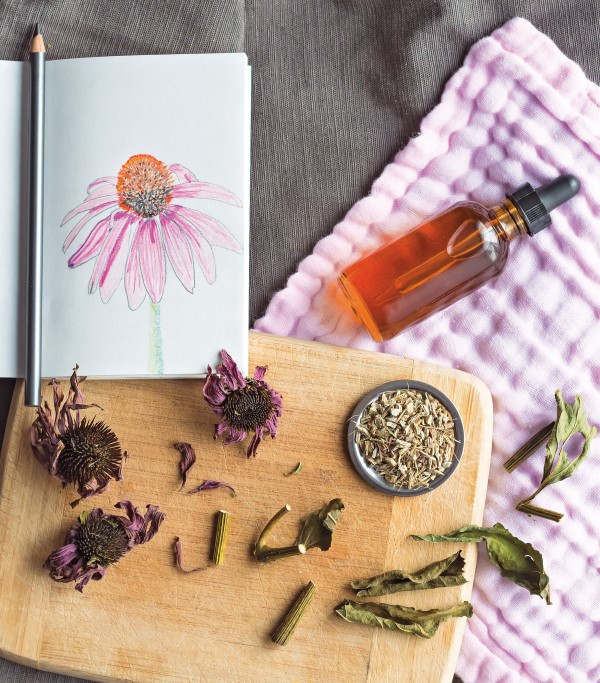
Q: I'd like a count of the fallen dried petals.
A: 3